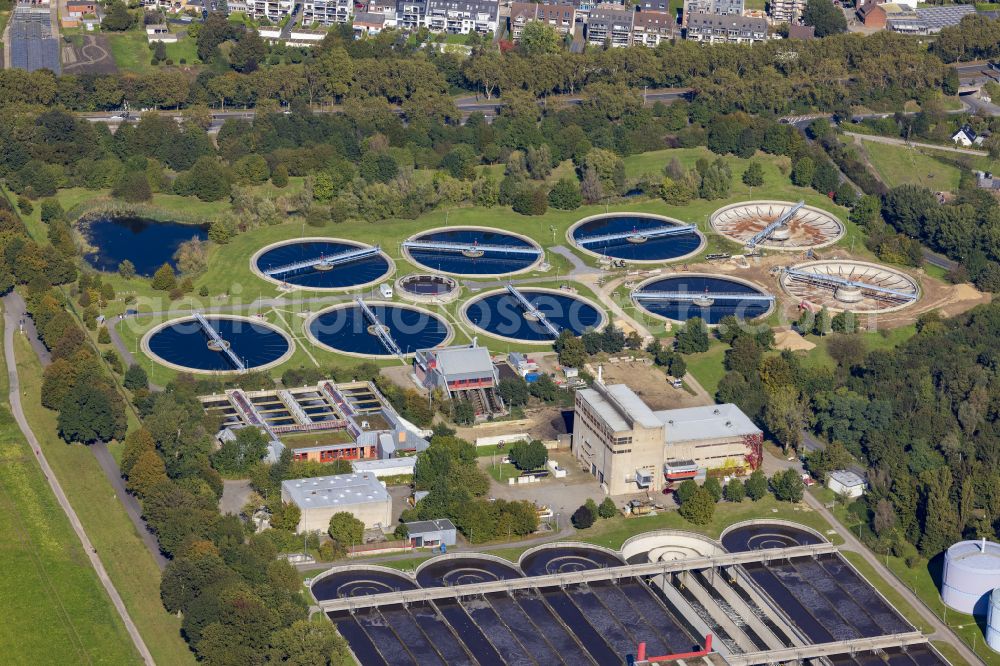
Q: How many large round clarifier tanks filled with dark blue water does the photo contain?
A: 7